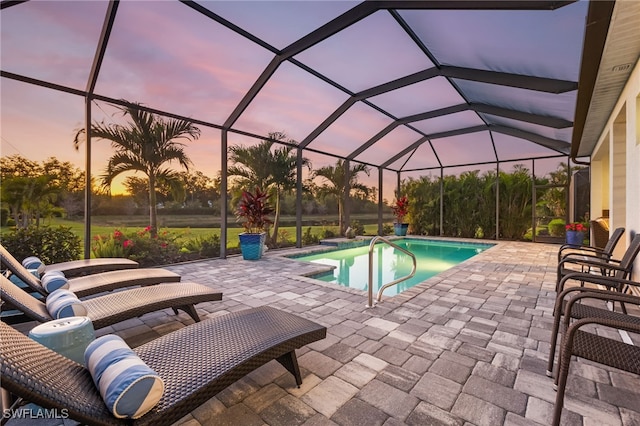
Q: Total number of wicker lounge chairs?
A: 4